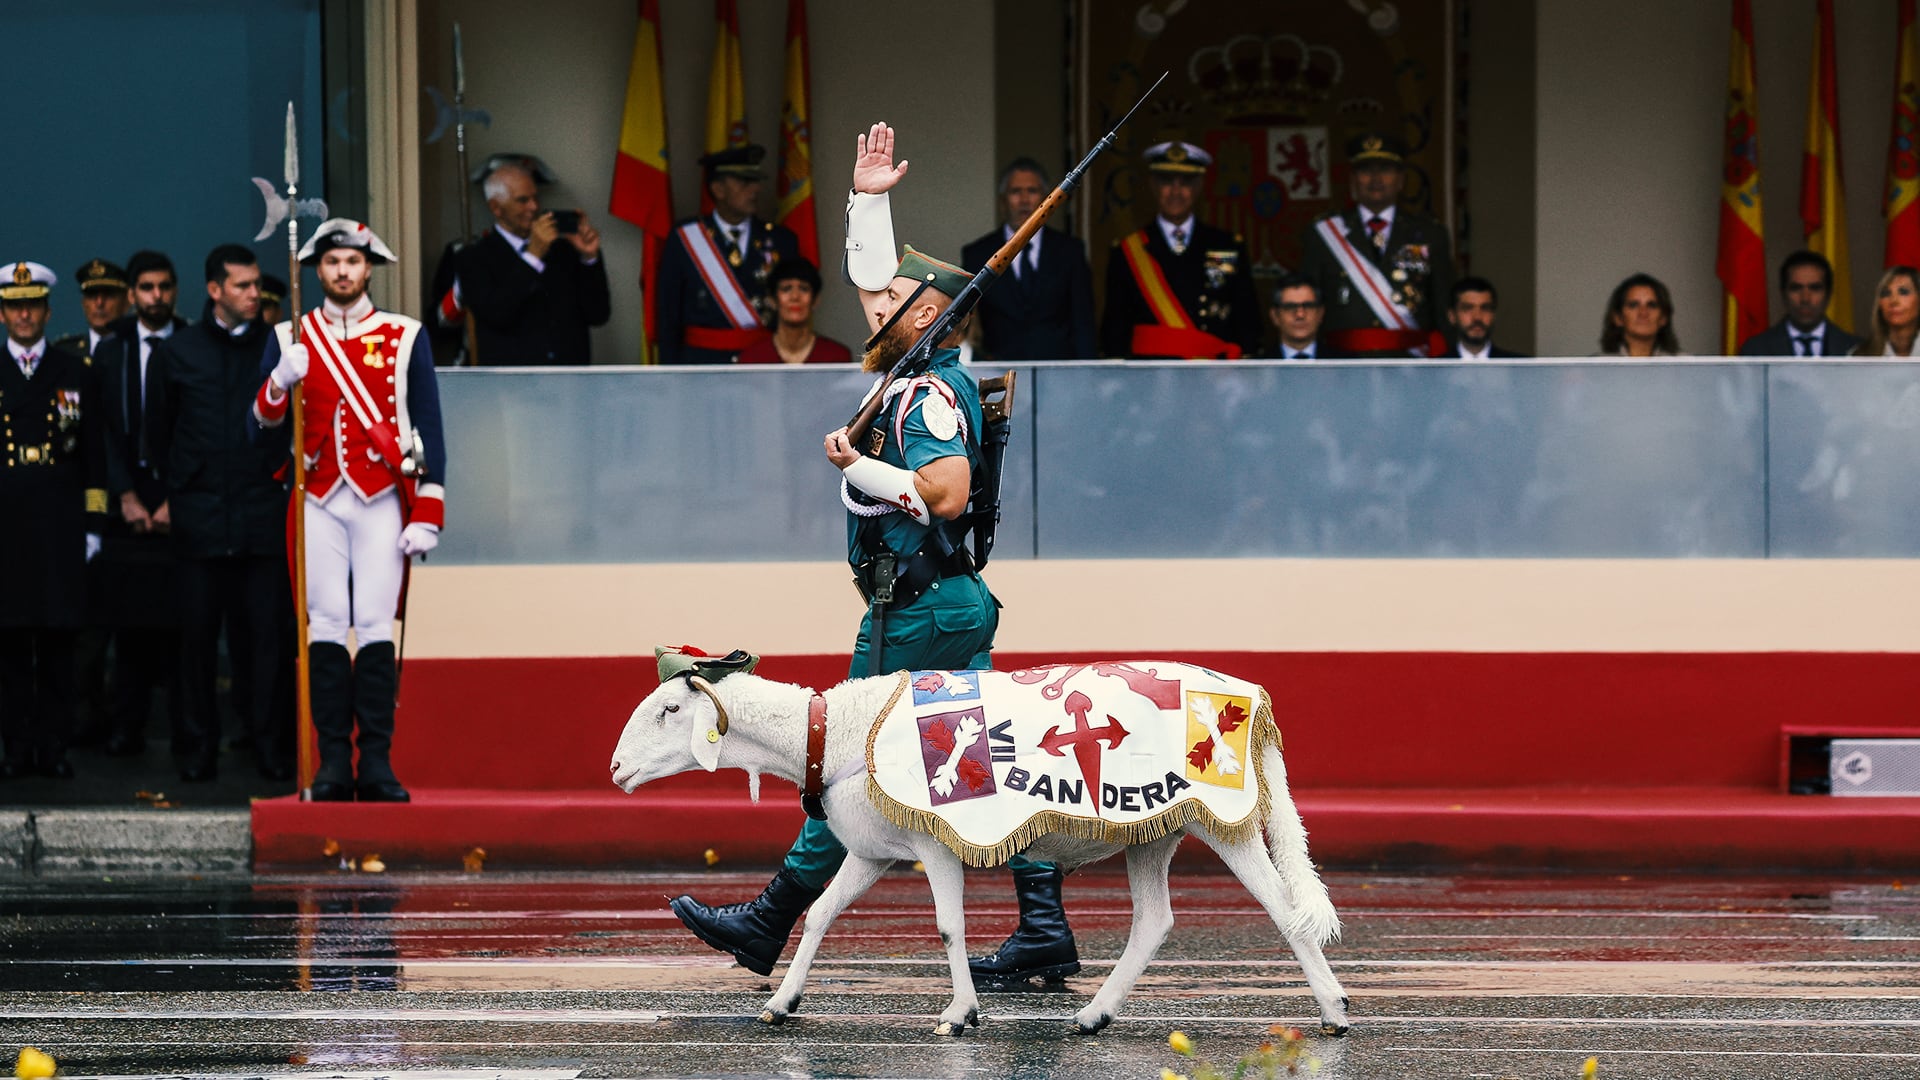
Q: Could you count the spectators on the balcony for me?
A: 11